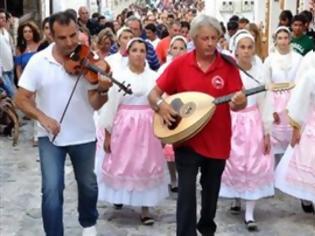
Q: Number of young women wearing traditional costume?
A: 6